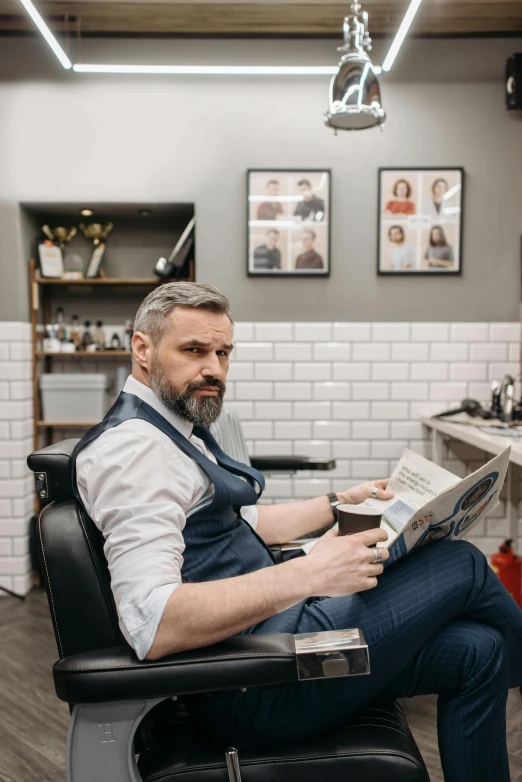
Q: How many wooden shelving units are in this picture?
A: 1